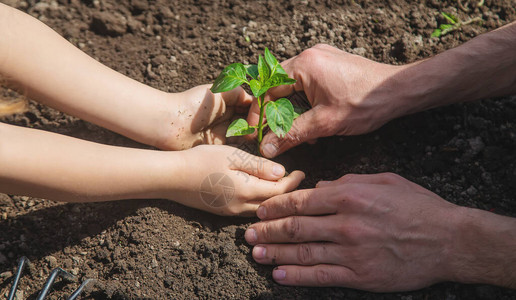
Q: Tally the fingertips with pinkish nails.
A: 6